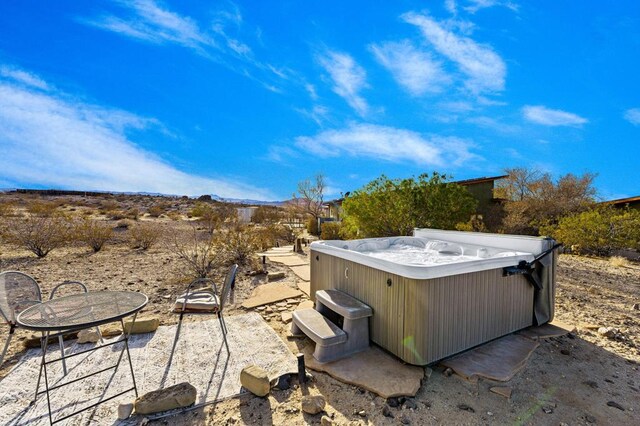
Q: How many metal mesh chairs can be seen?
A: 2